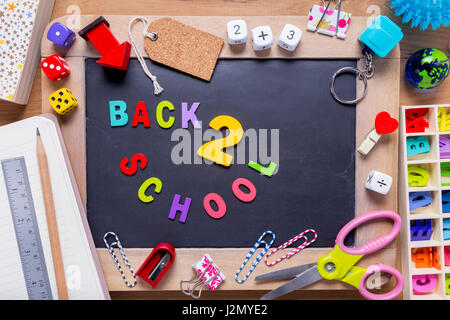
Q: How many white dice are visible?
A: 4